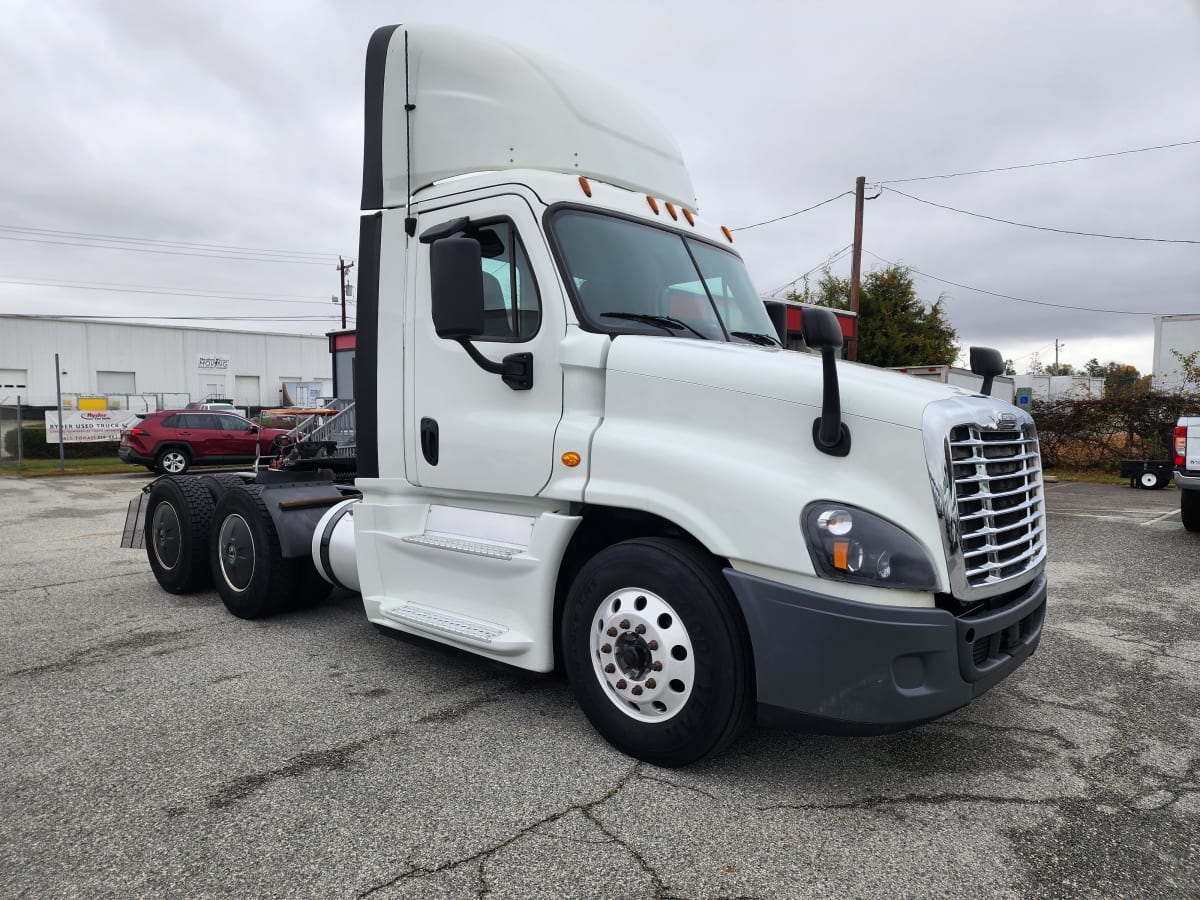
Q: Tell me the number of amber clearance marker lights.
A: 5